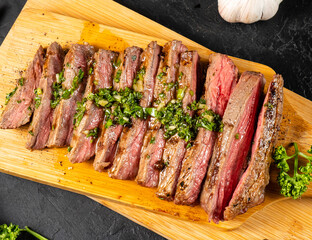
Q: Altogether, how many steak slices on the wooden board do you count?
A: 11